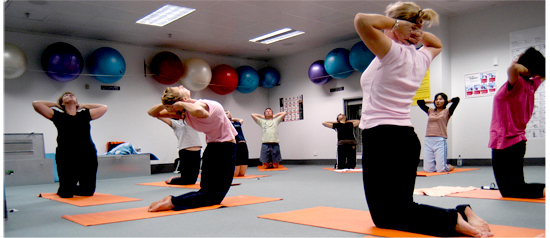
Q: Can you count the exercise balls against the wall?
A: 11